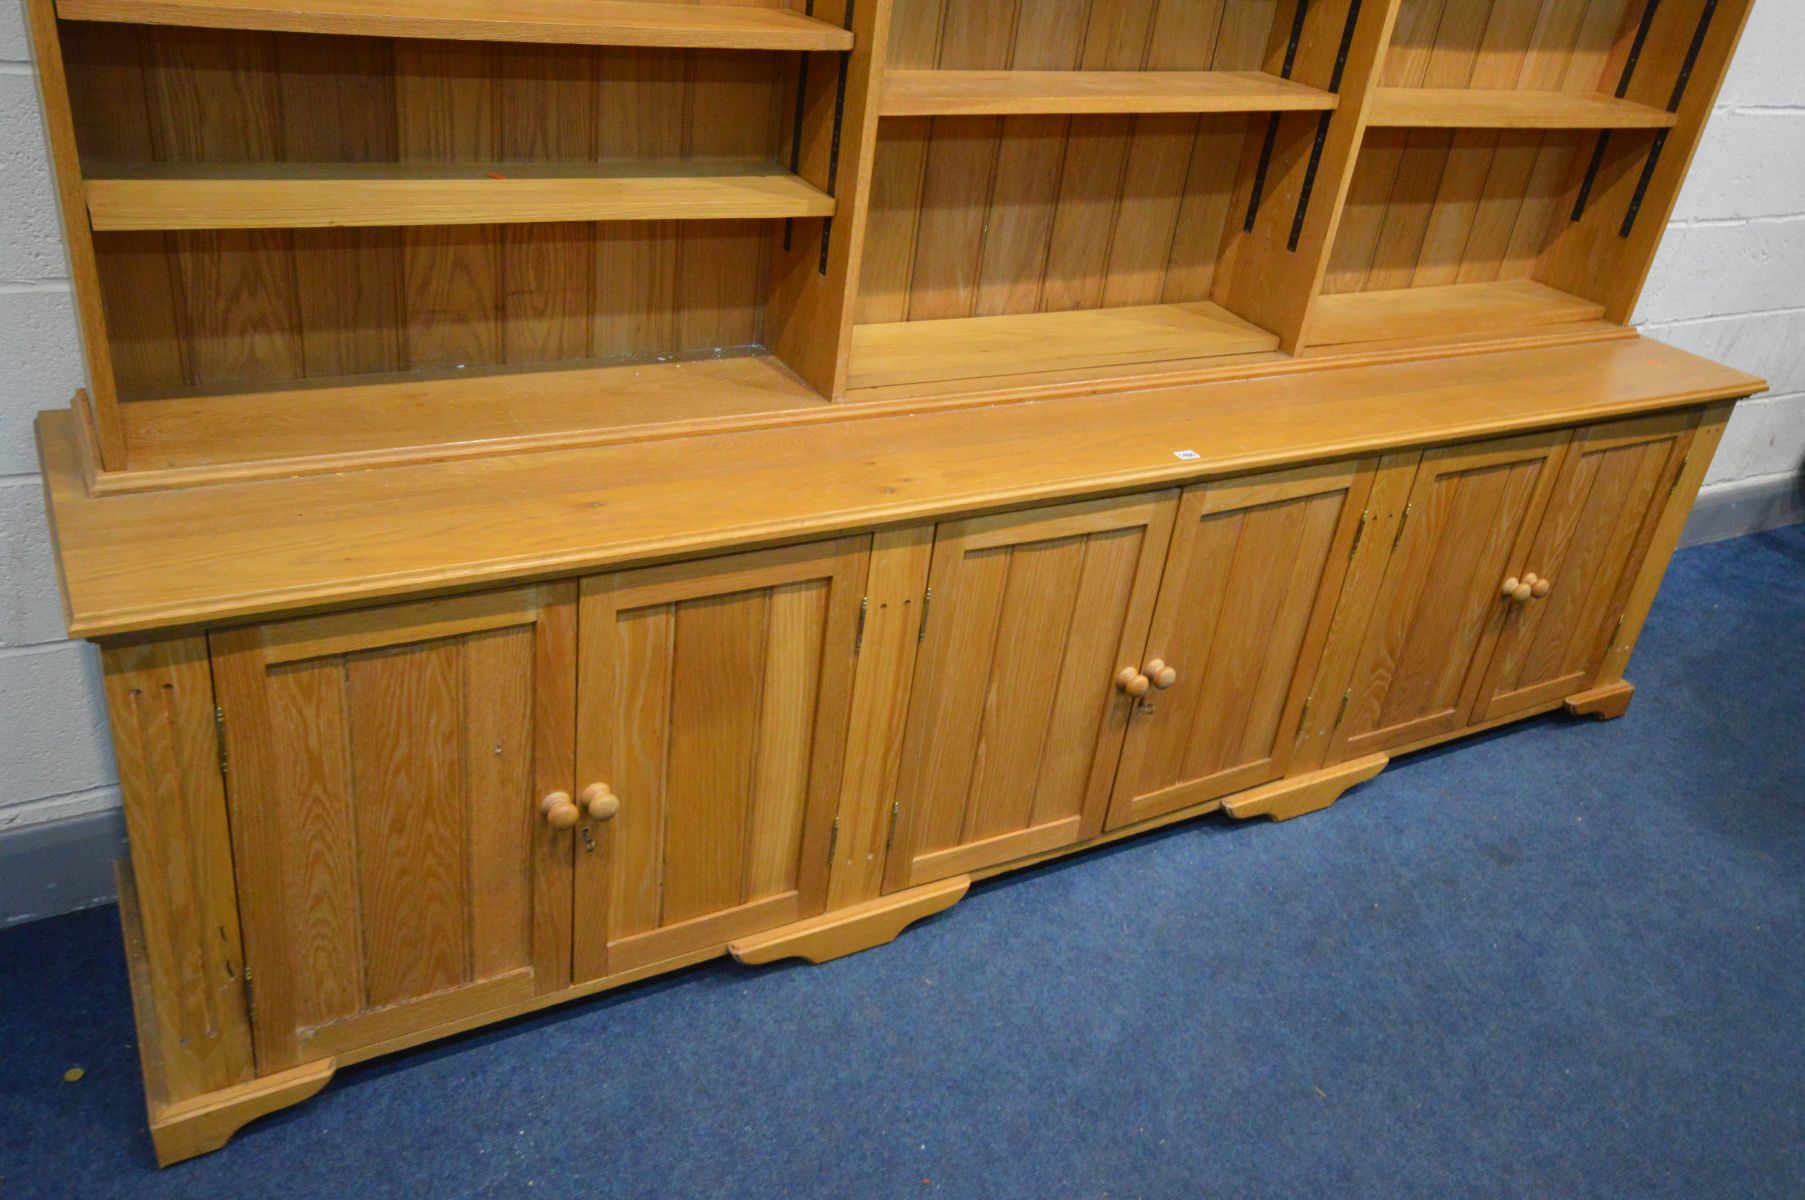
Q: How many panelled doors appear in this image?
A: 6